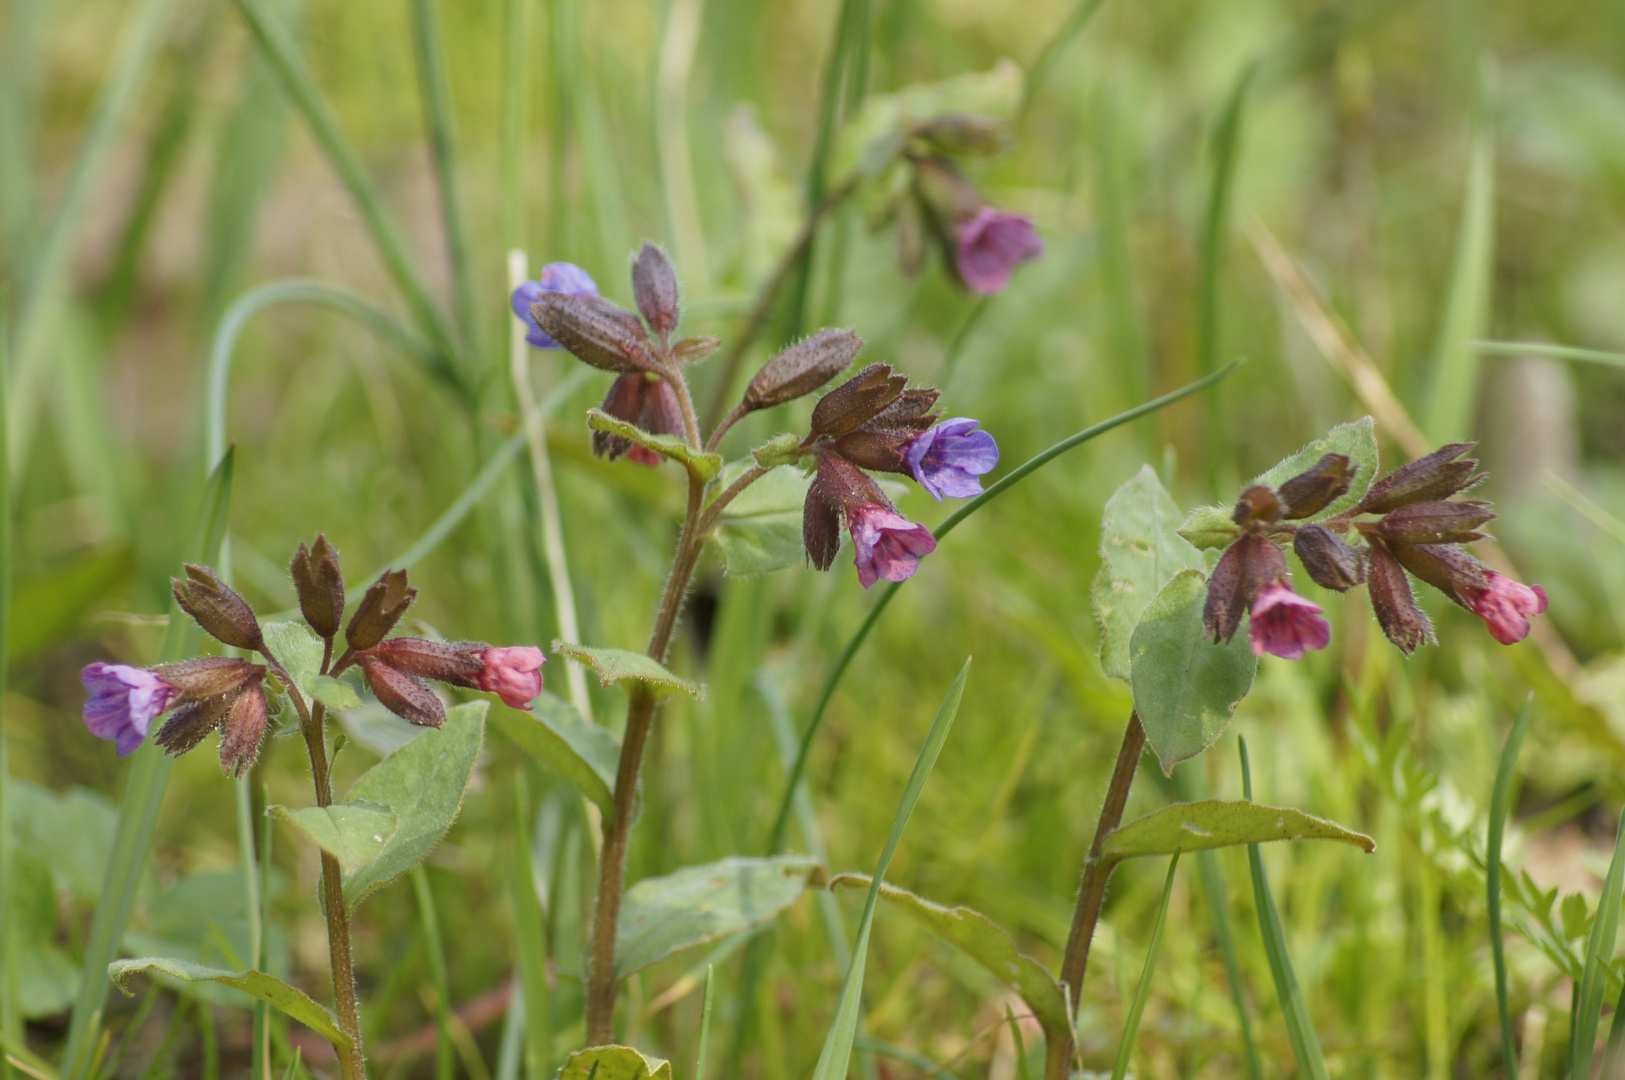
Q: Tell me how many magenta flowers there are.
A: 5